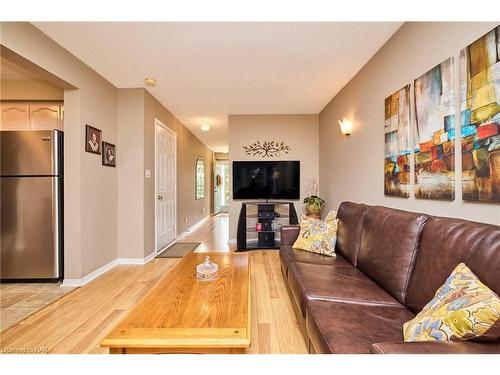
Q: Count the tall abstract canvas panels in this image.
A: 3